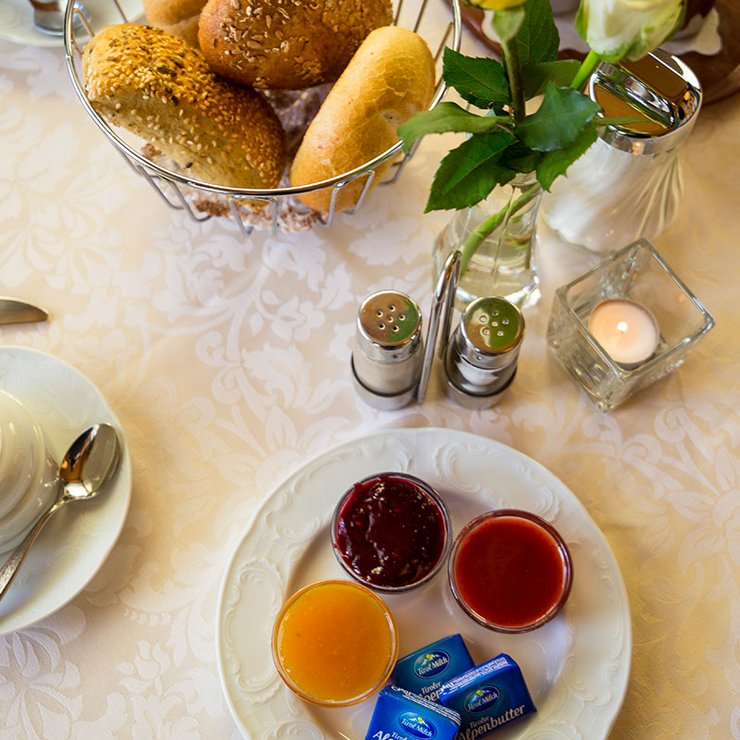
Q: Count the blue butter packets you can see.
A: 3